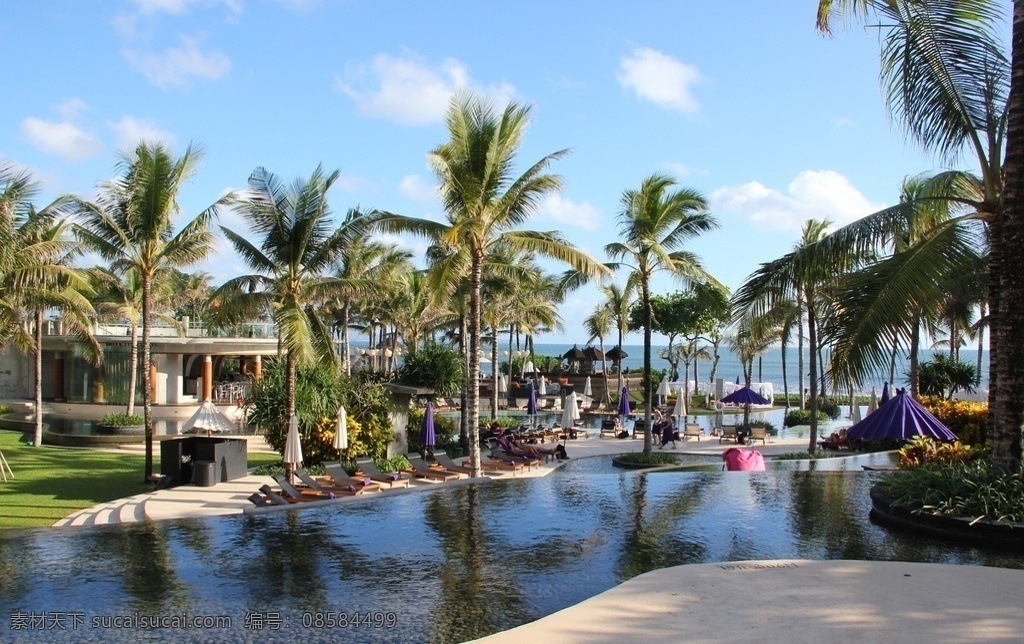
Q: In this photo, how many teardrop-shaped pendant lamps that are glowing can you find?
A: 0